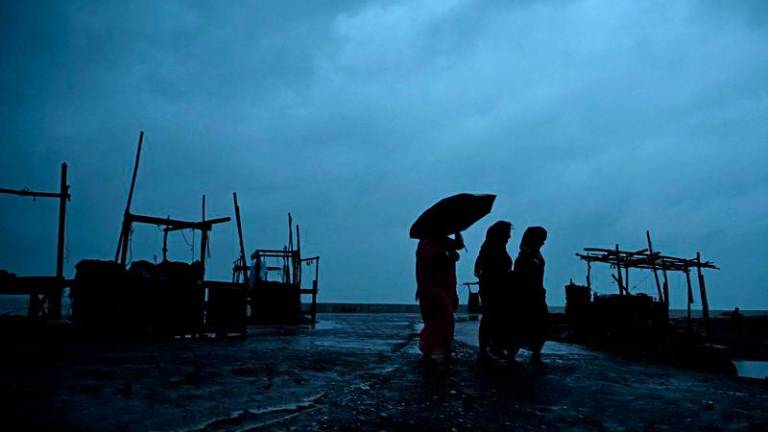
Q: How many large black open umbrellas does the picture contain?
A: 1